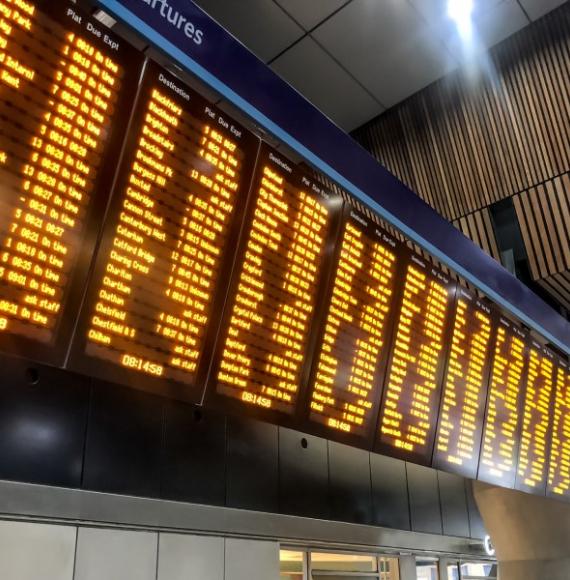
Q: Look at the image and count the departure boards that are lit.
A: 9